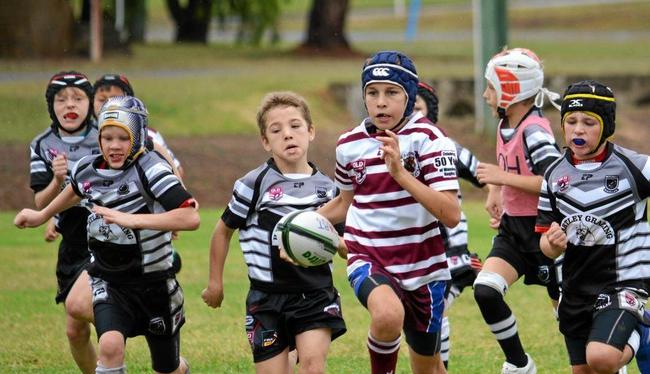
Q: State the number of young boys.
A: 8